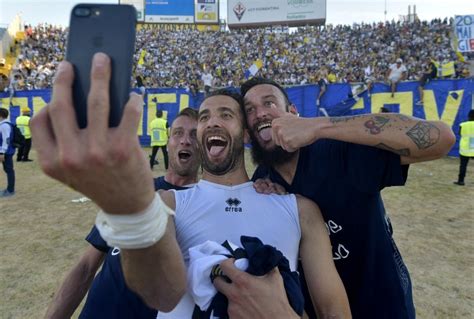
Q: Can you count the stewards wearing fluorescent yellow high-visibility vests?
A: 3